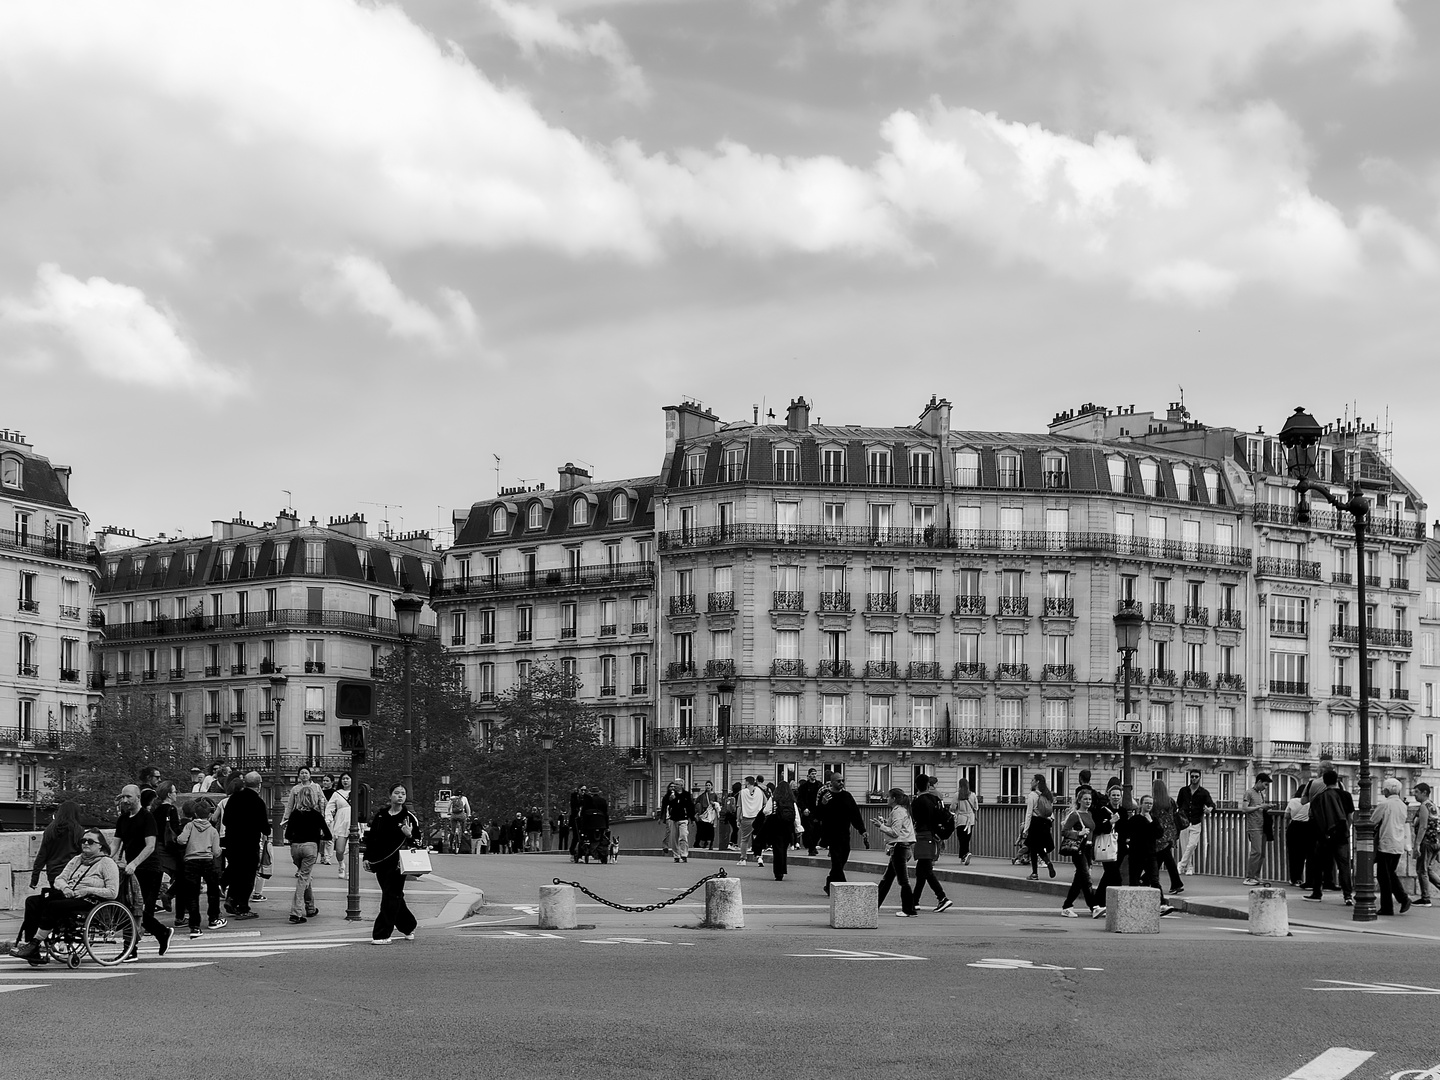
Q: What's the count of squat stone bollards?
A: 5